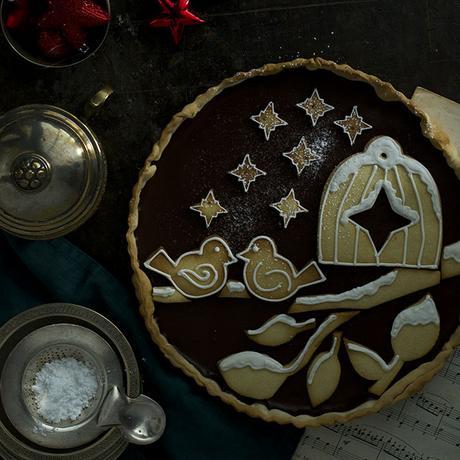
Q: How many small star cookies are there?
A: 7